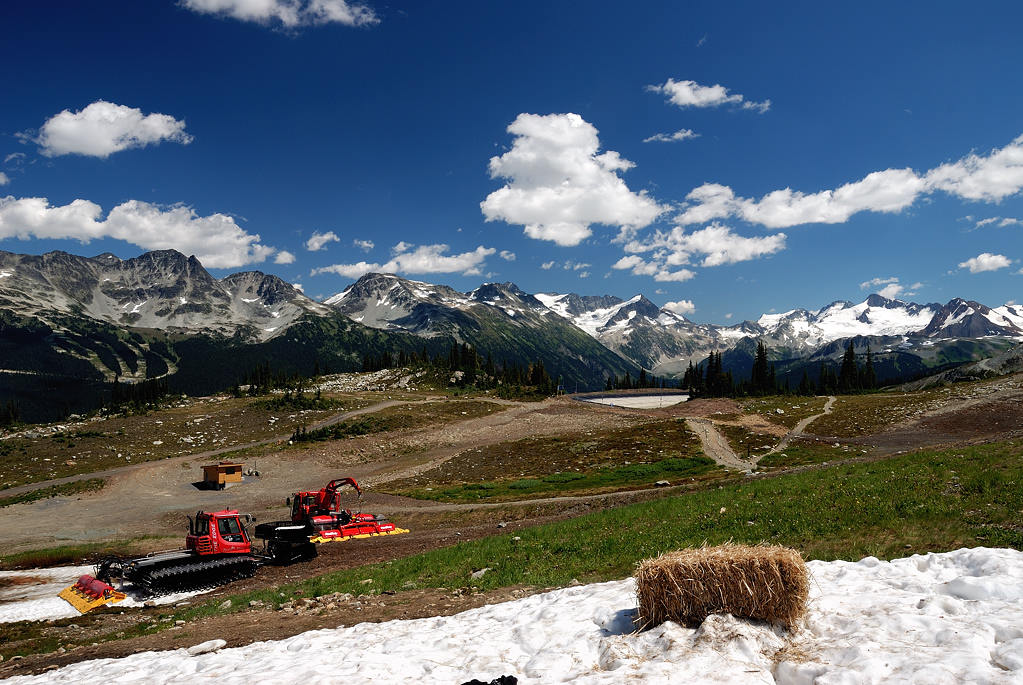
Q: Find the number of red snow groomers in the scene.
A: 2